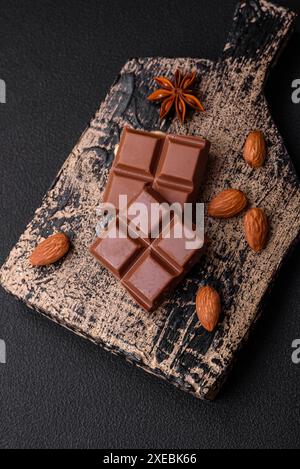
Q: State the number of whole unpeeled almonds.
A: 5